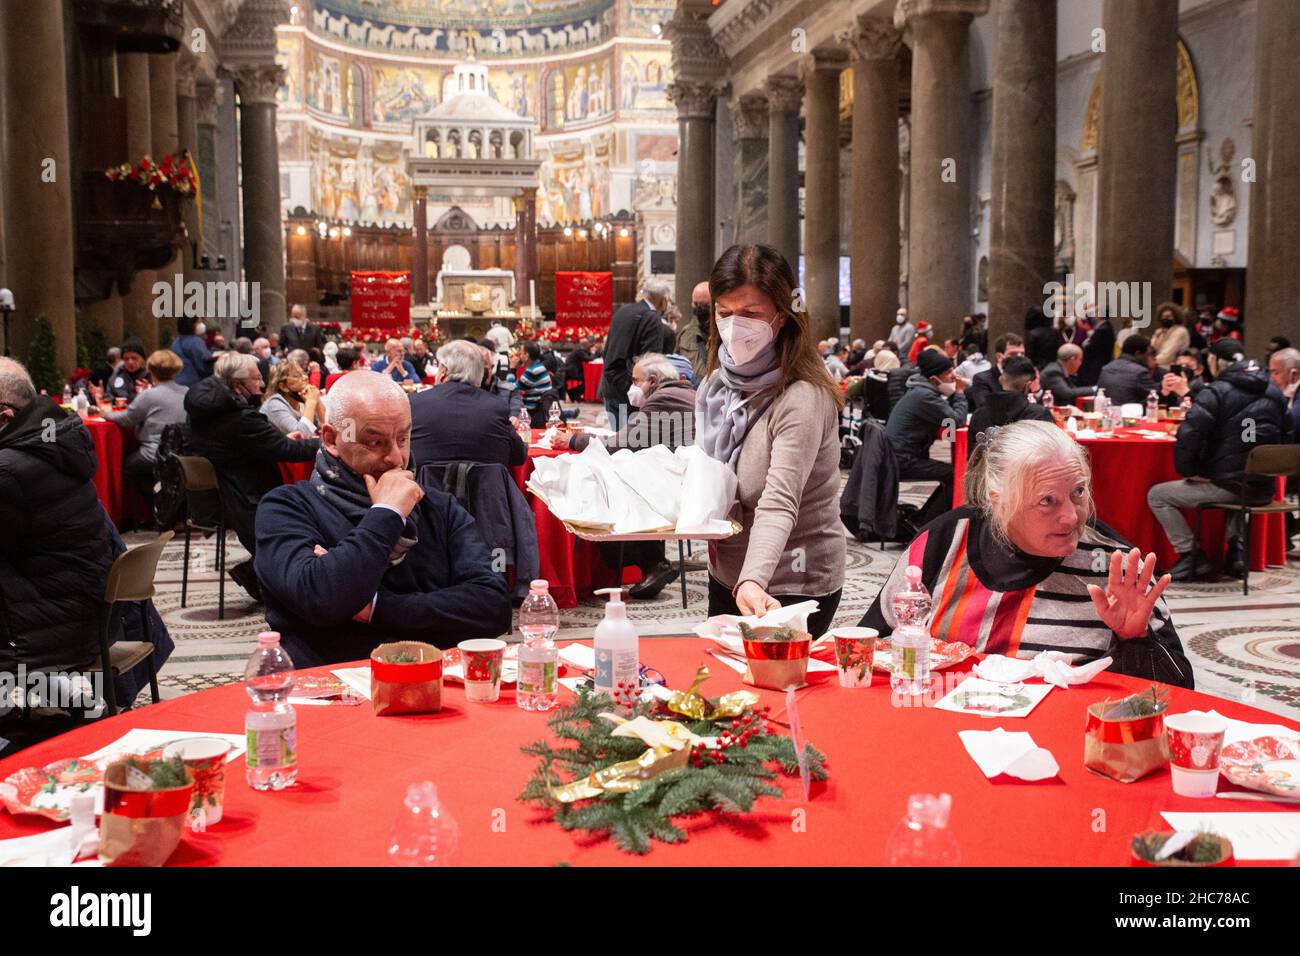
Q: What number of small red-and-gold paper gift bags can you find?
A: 5